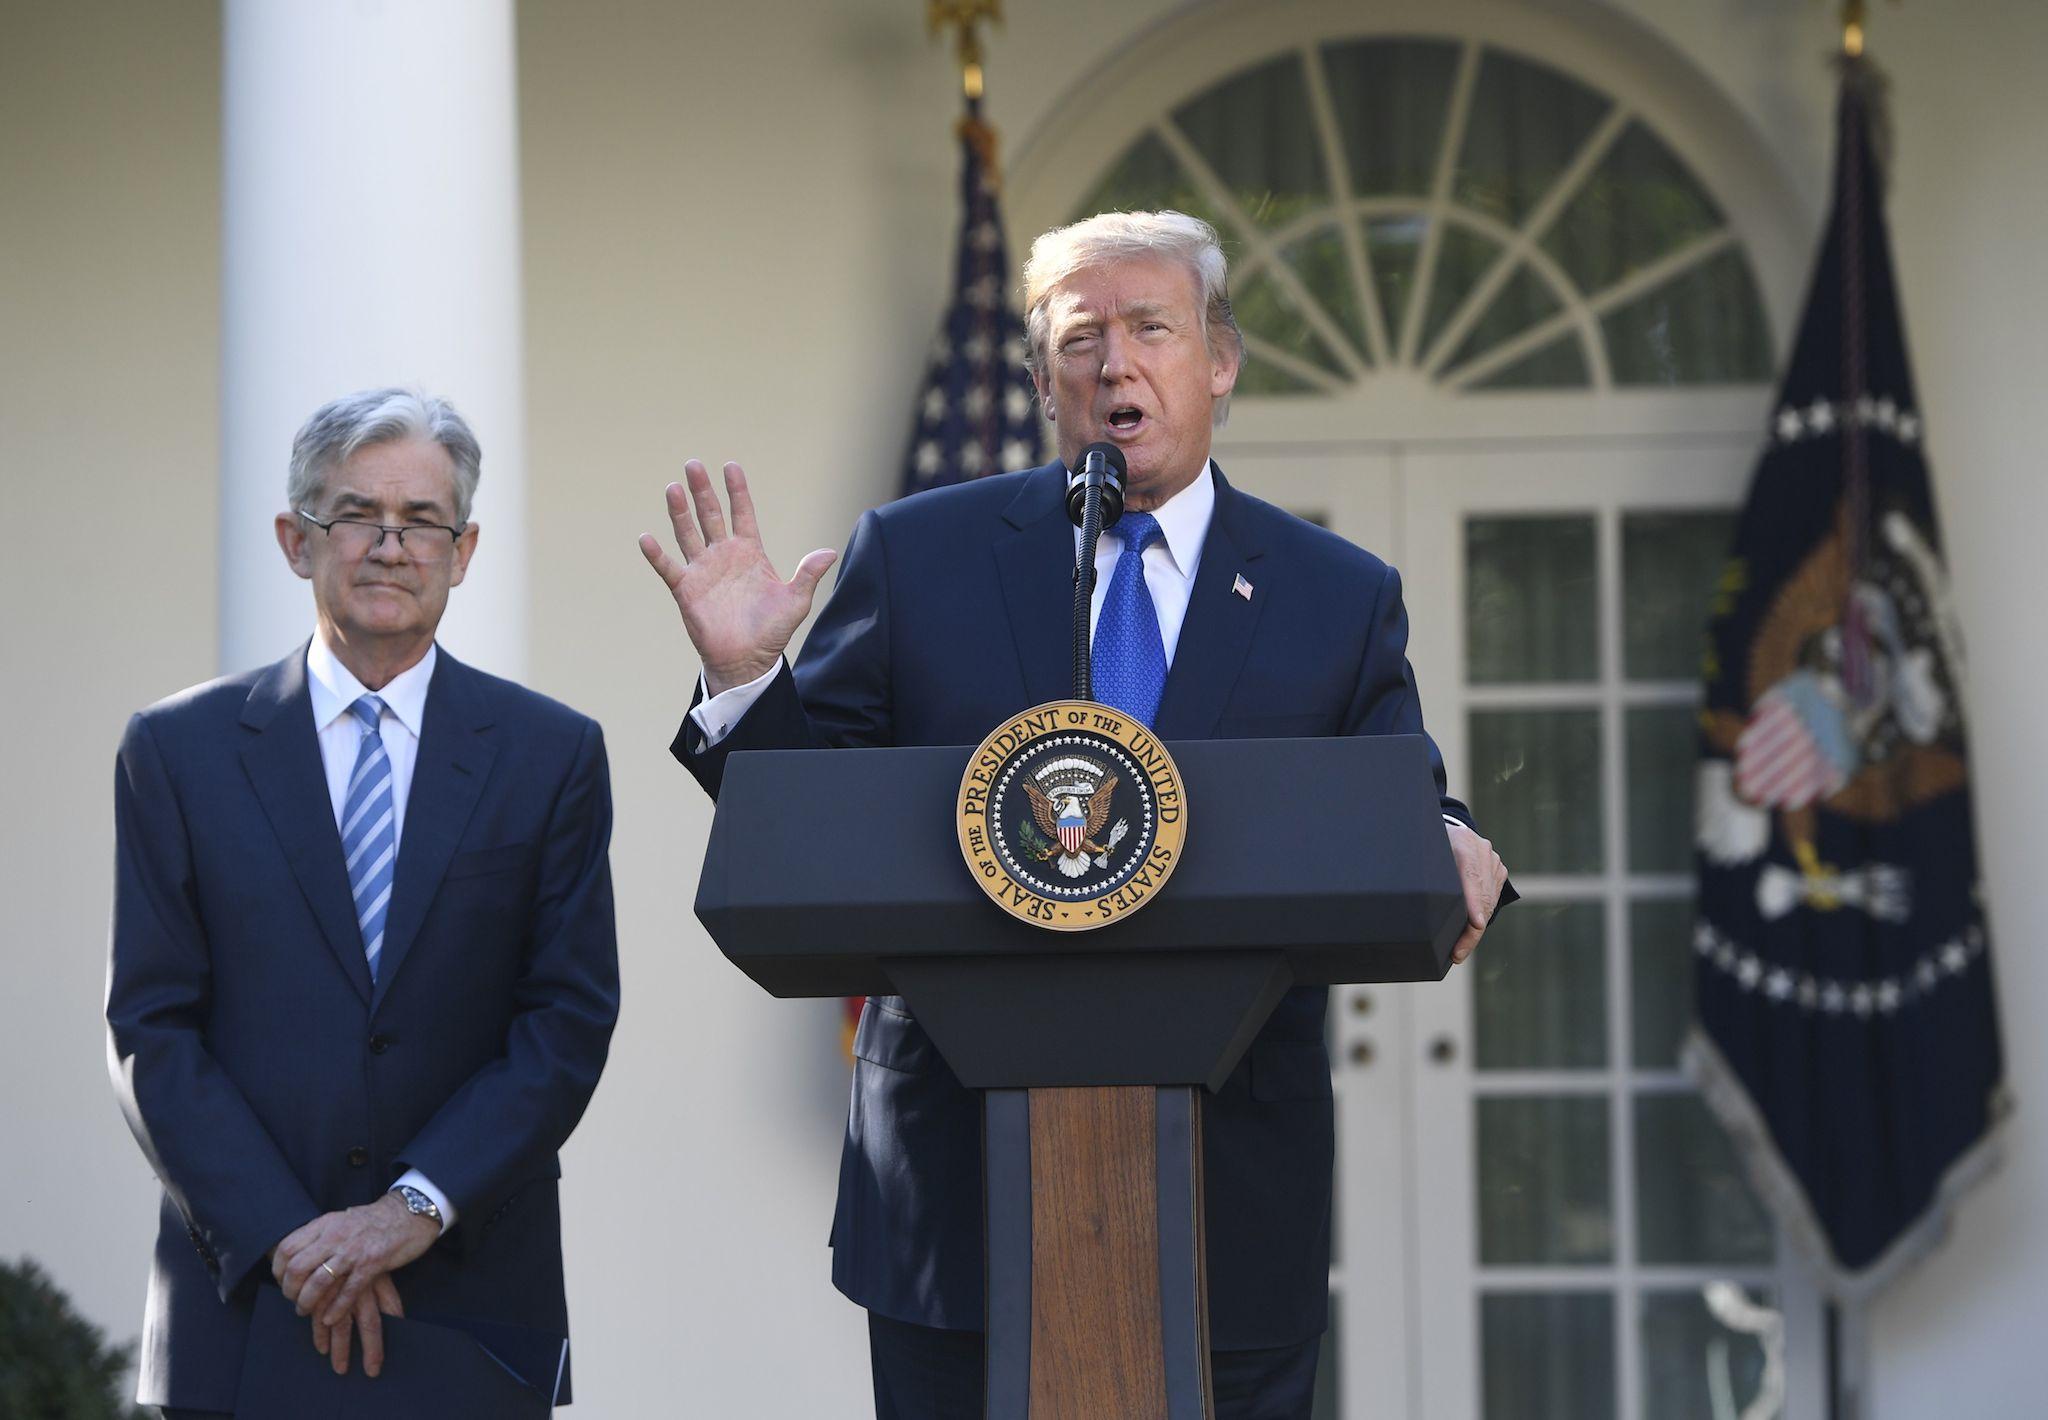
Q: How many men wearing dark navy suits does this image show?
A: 2